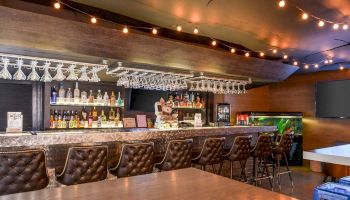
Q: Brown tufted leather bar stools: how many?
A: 8